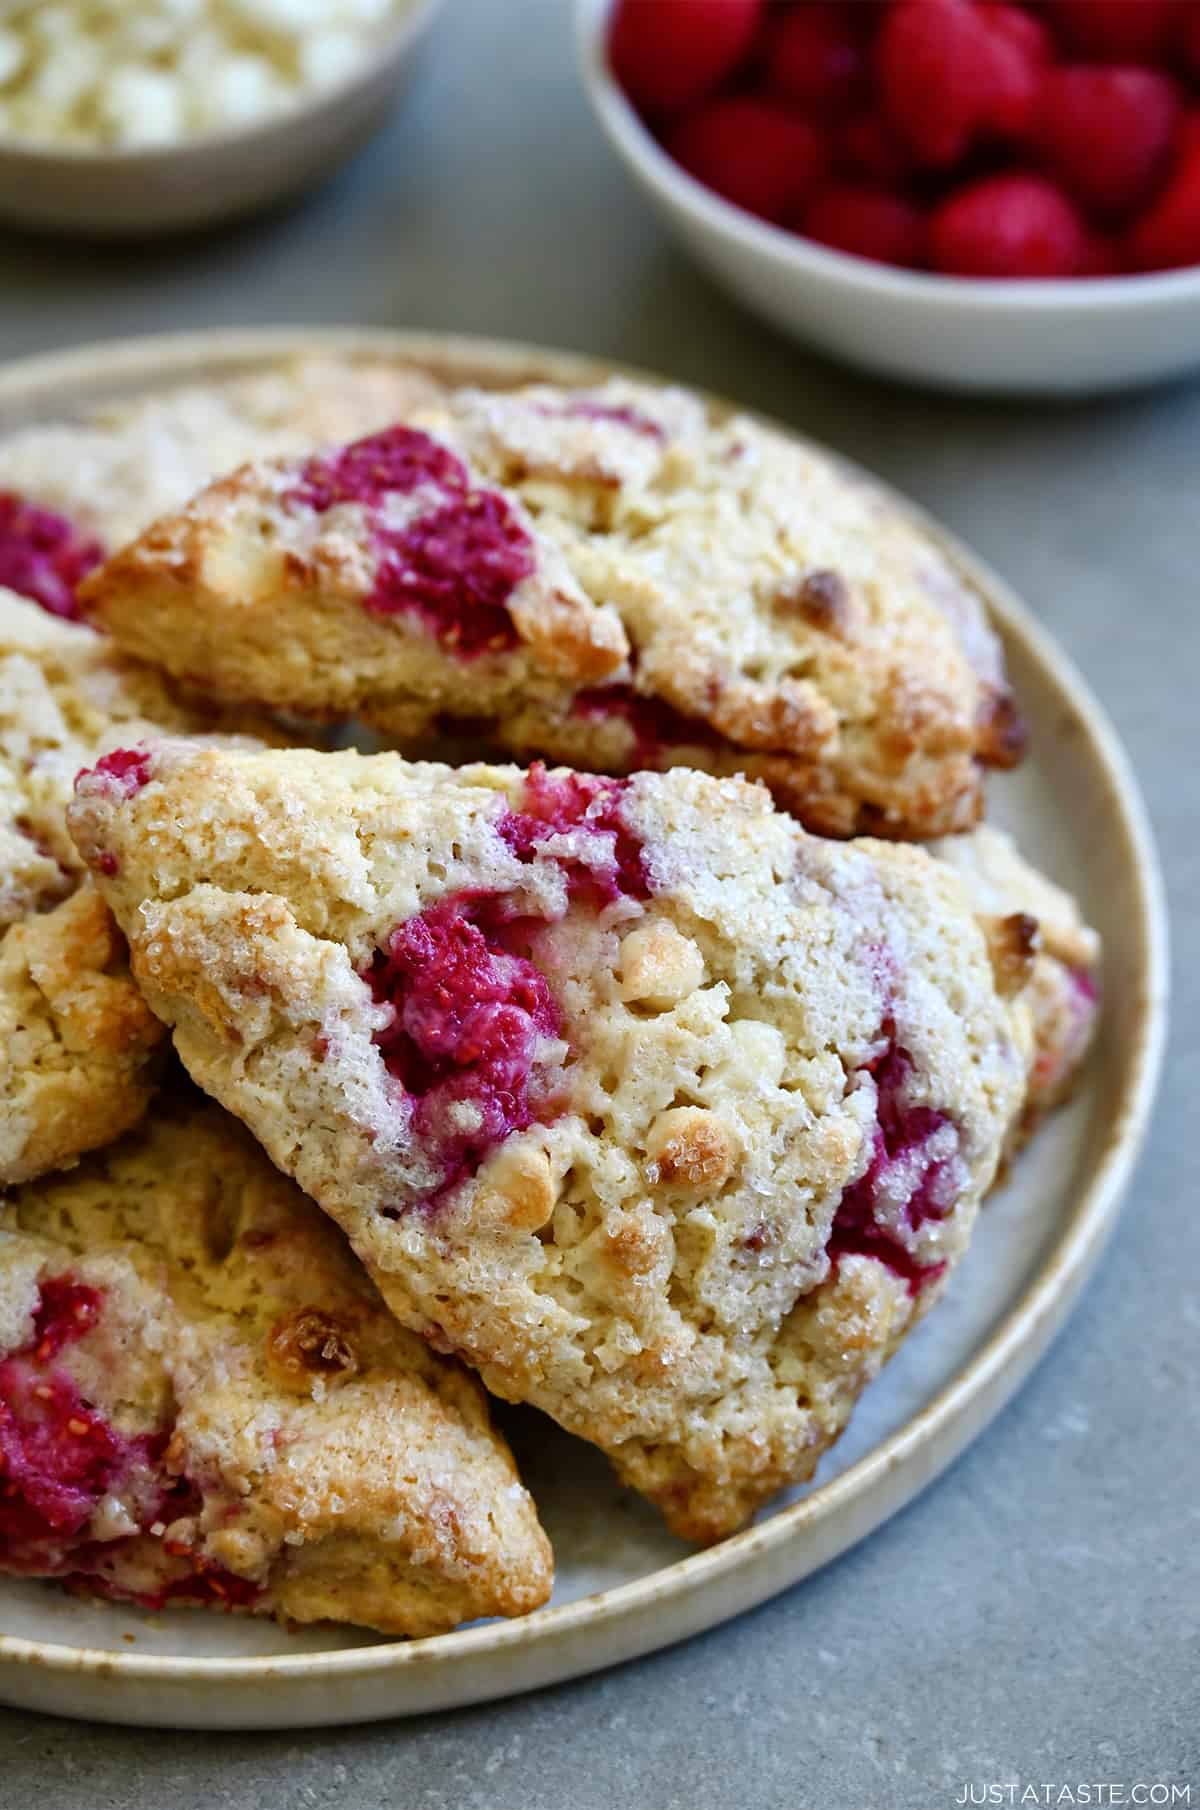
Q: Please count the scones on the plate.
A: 6